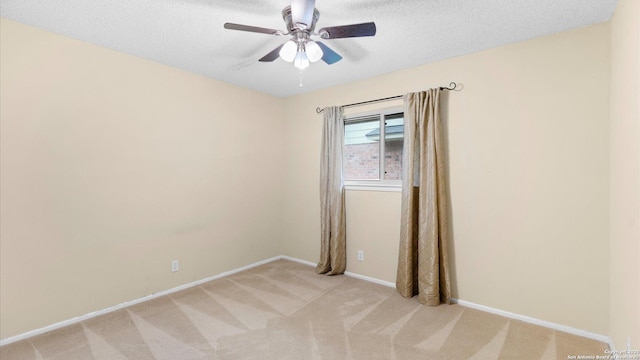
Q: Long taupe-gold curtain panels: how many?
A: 2